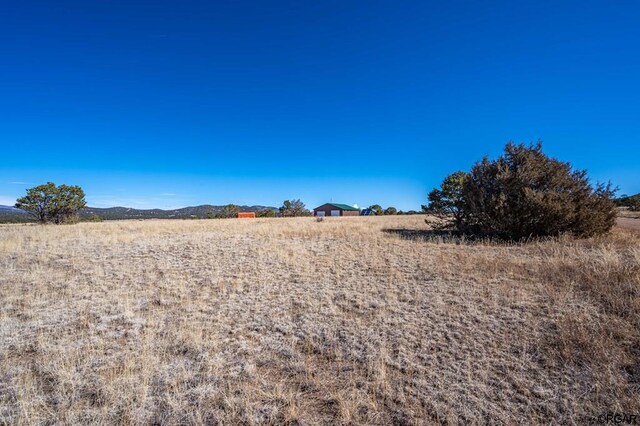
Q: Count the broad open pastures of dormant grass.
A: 1